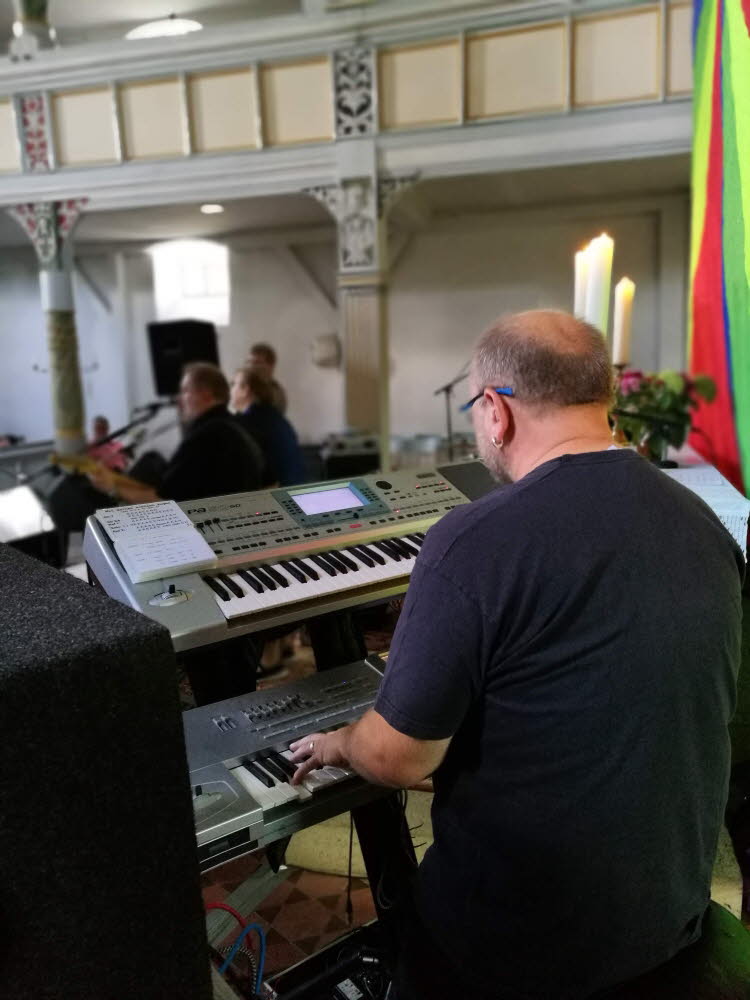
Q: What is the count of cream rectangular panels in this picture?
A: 9